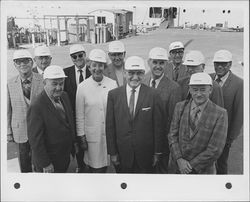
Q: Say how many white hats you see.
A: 12